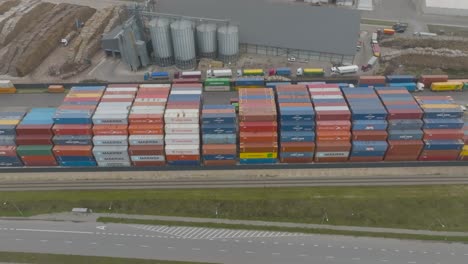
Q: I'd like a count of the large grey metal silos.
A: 4